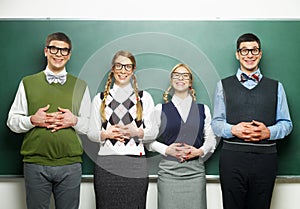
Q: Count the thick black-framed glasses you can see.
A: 4